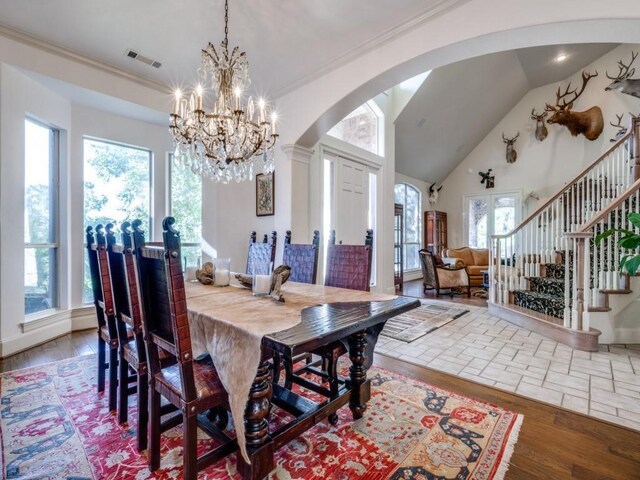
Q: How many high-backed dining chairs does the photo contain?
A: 6